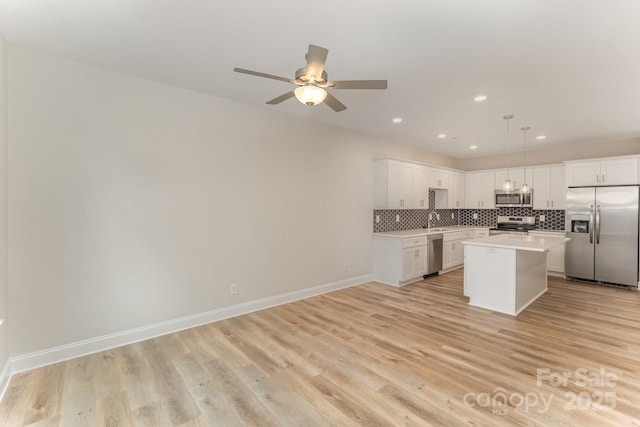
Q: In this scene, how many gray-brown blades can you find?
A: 5